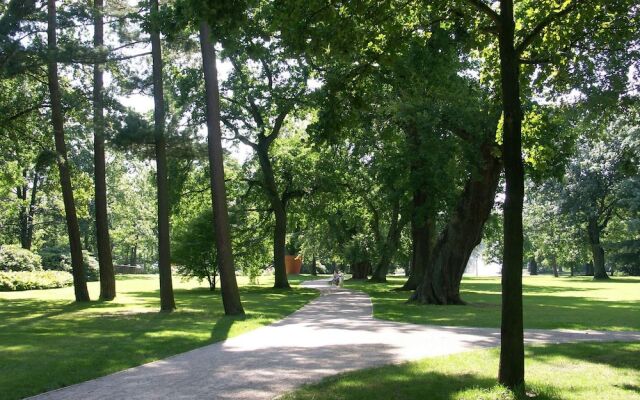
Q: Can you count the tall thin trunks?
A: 5